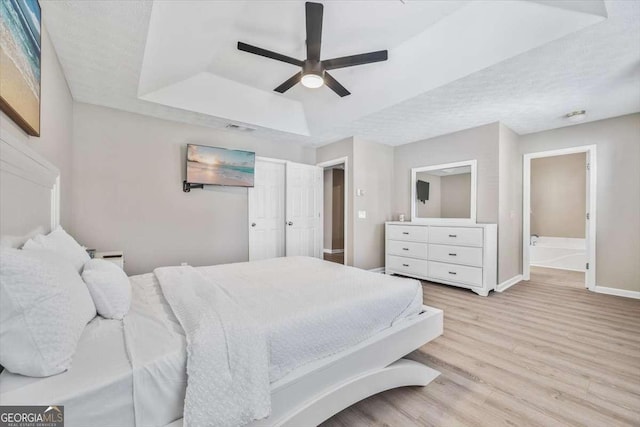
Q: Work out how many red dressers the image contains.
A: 0